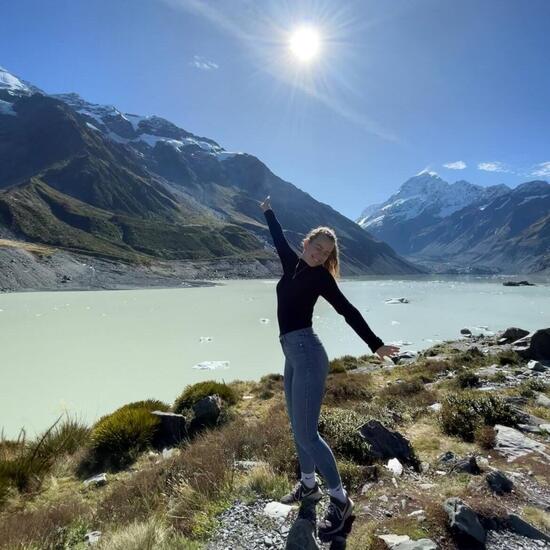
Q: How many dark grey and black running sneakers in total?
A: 2